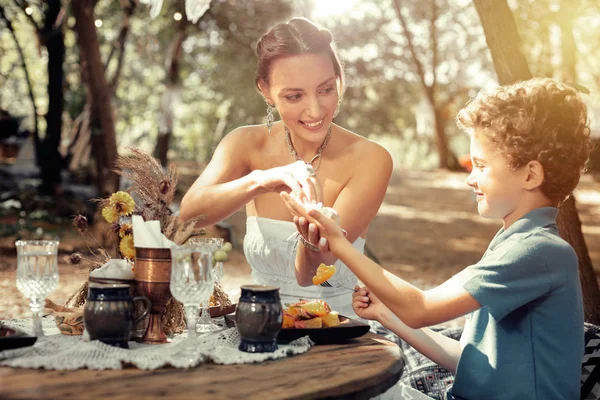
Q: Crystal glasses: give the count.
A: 3